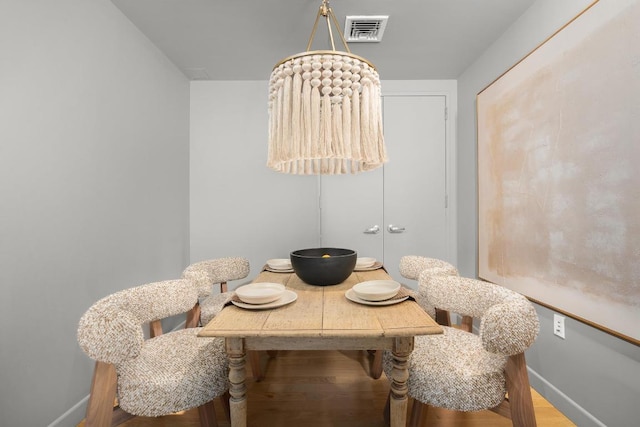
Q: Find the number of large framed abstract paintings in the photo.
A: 1